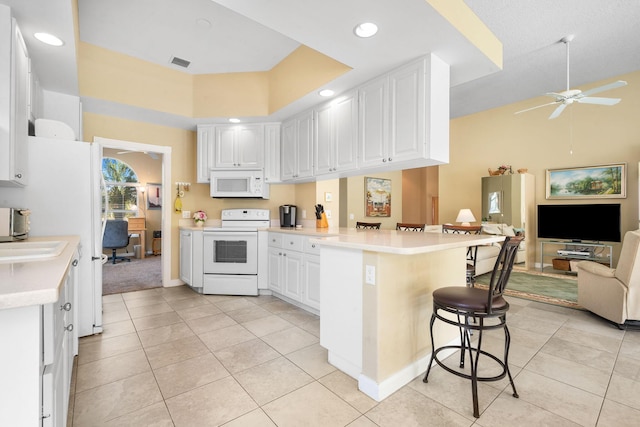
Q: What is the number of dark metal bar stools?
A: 4